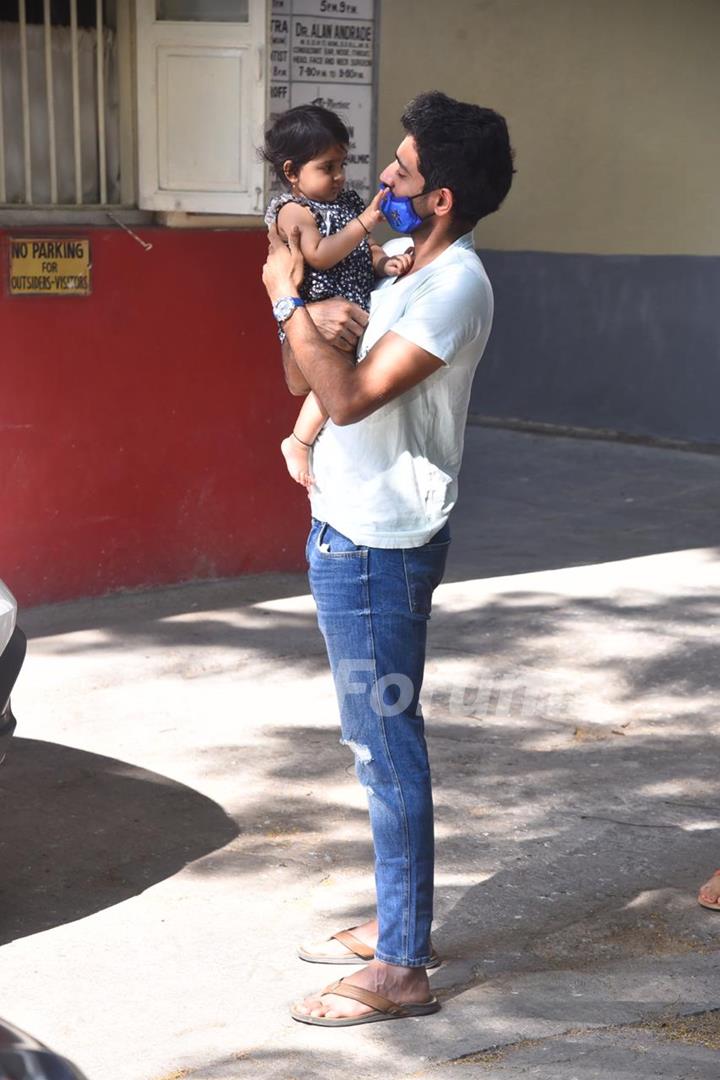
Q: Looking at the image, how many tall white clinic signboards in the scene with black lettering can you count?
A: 1